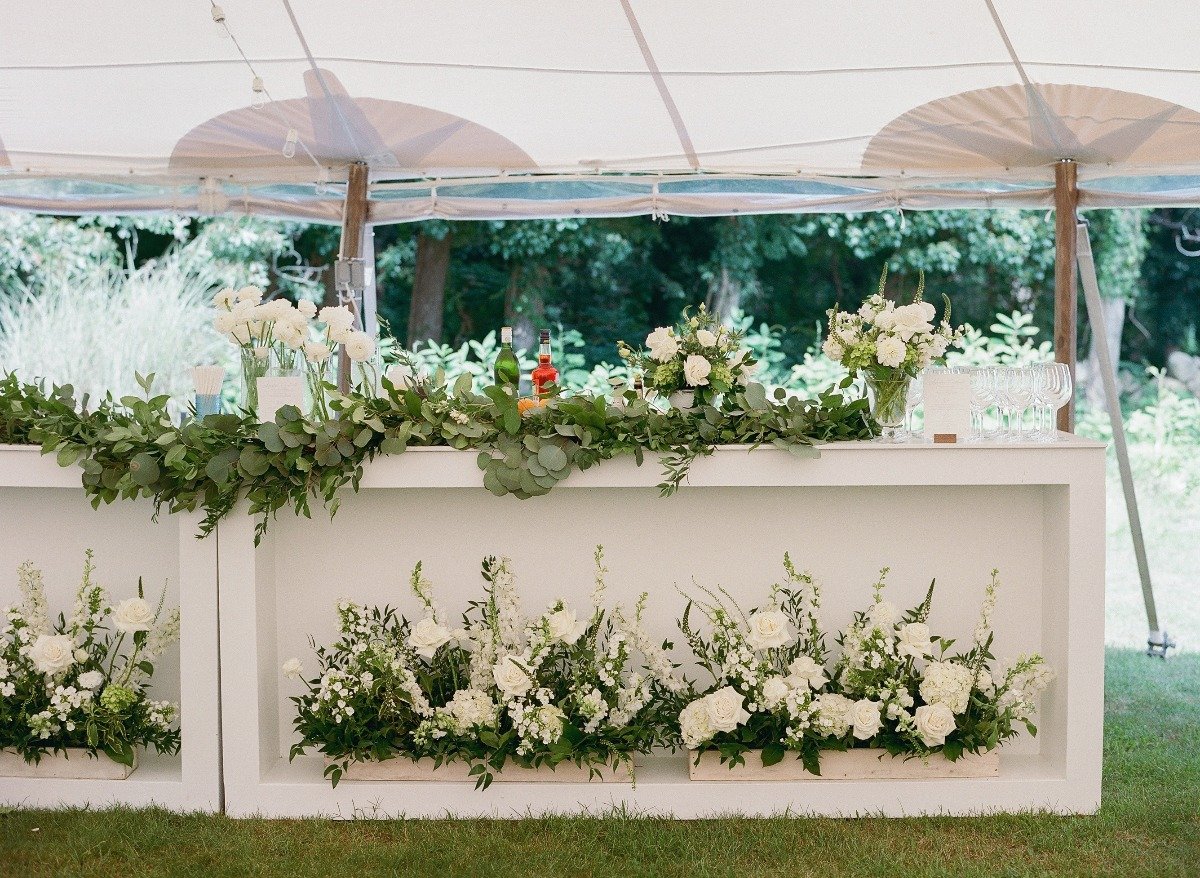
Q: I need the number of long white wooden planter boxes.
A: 3